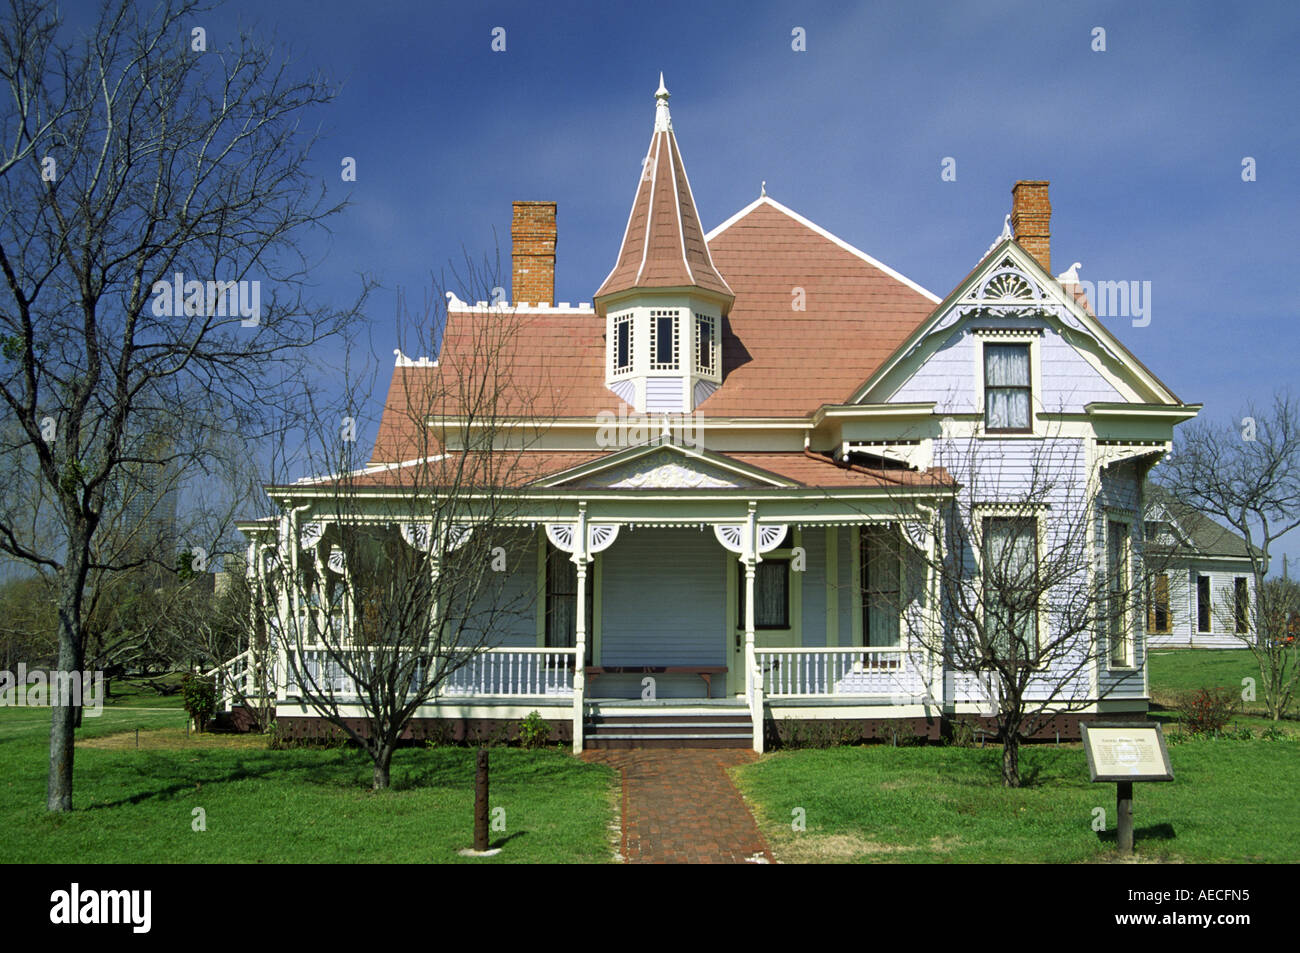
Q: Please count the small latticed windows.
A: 3